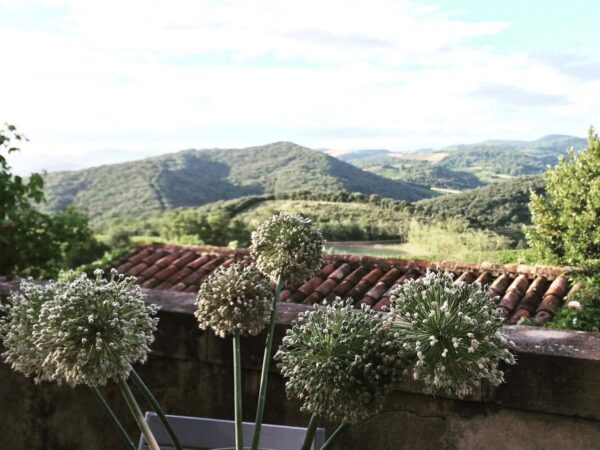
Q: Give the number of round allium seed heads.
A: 6